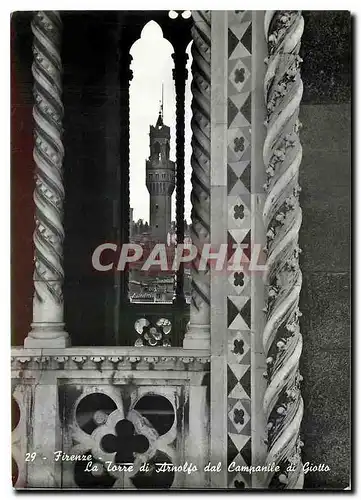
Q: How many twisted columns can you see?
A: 3